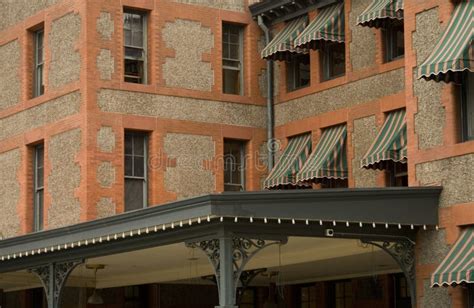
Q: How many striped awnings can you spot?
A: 8